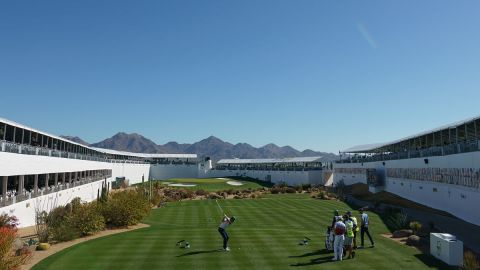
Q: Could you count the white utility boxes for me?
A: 1